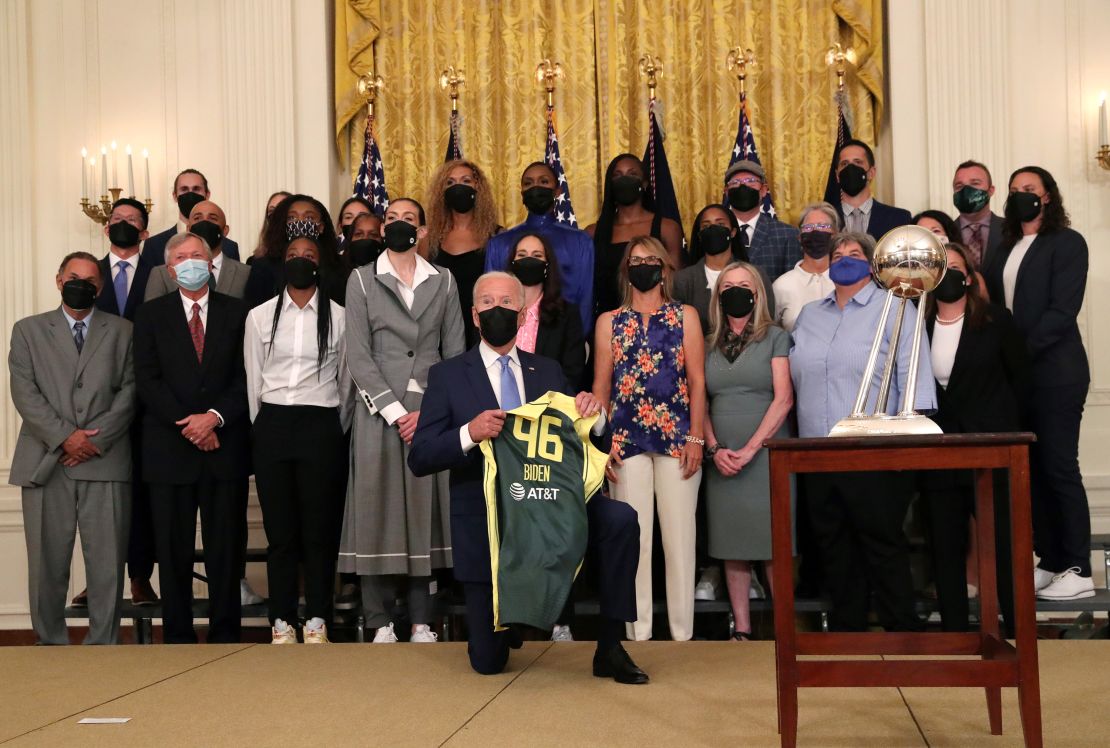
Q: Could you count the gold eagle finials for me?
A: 6